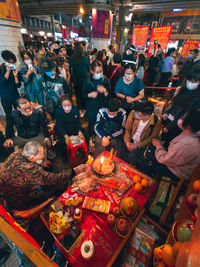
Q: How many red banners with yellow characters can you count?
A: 3